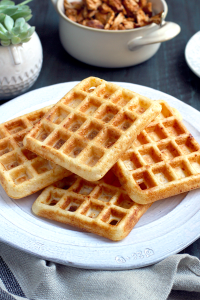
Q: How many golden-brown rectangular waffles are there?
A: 4